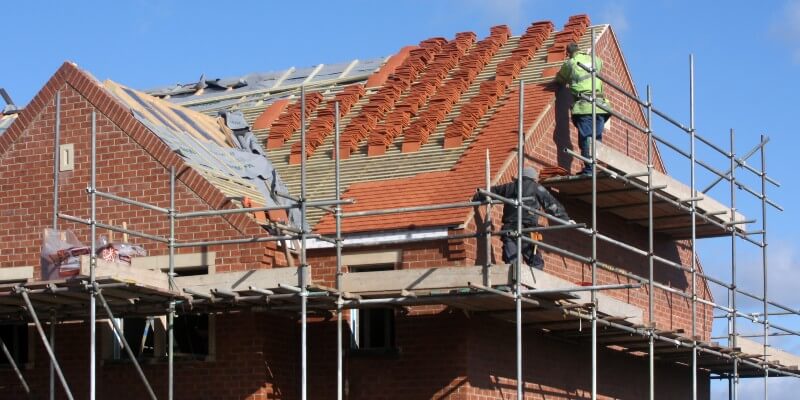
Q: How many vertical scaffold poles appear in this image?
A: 12